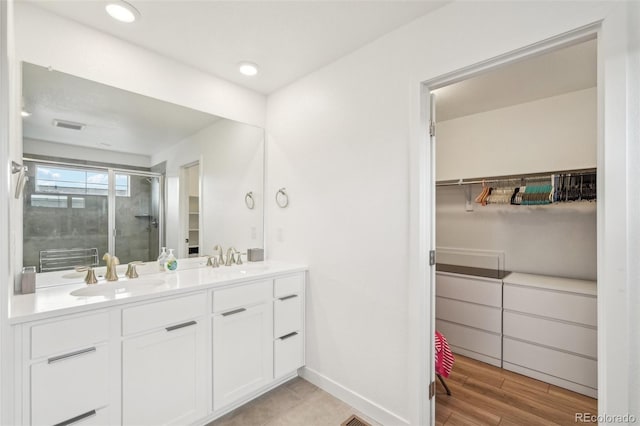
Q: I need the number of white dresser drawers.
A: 6